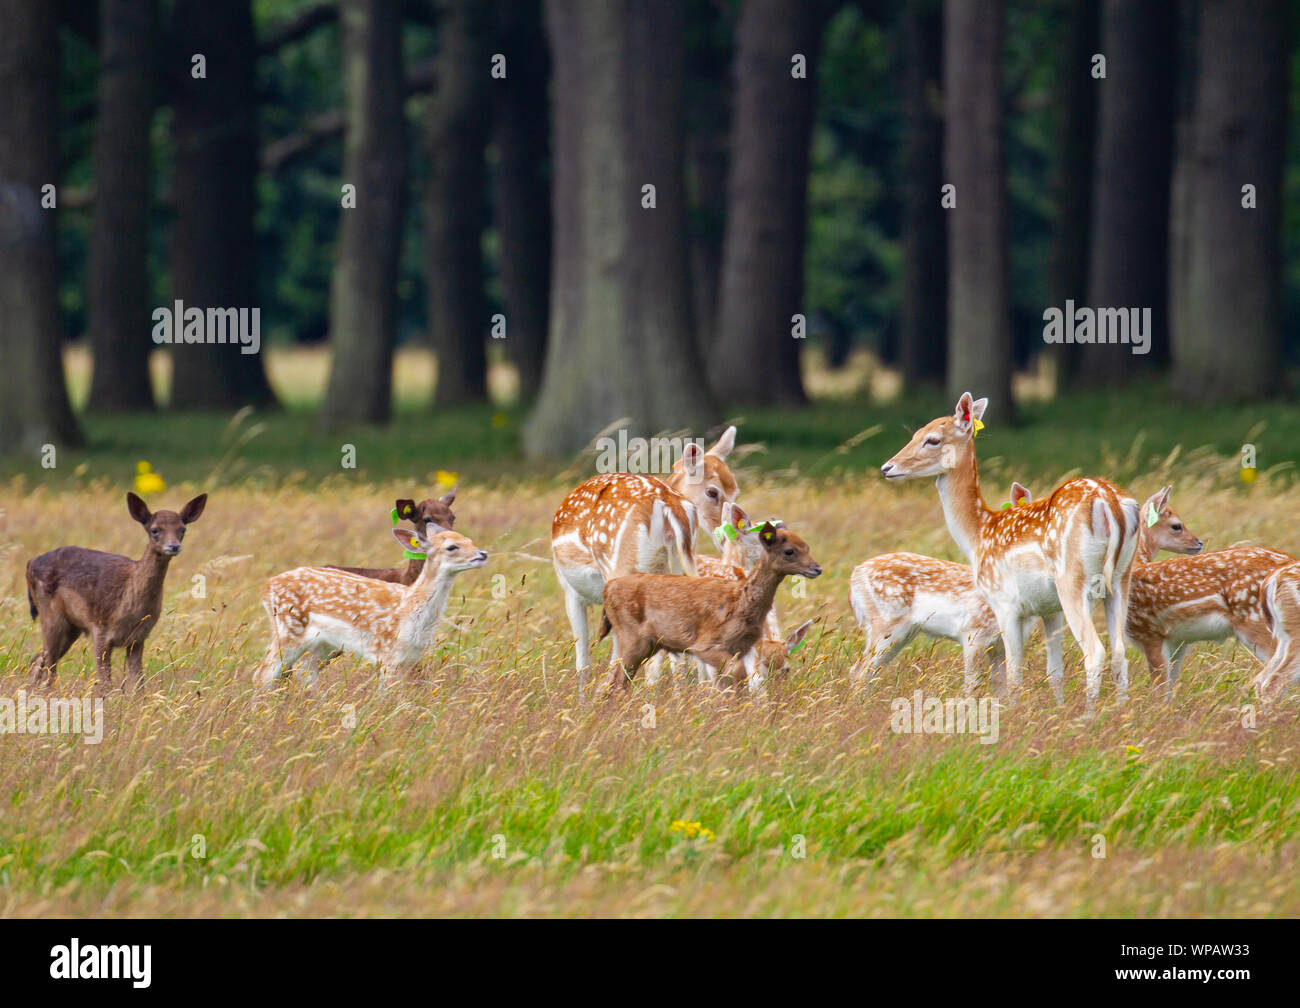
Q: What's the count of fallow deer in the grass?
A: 11